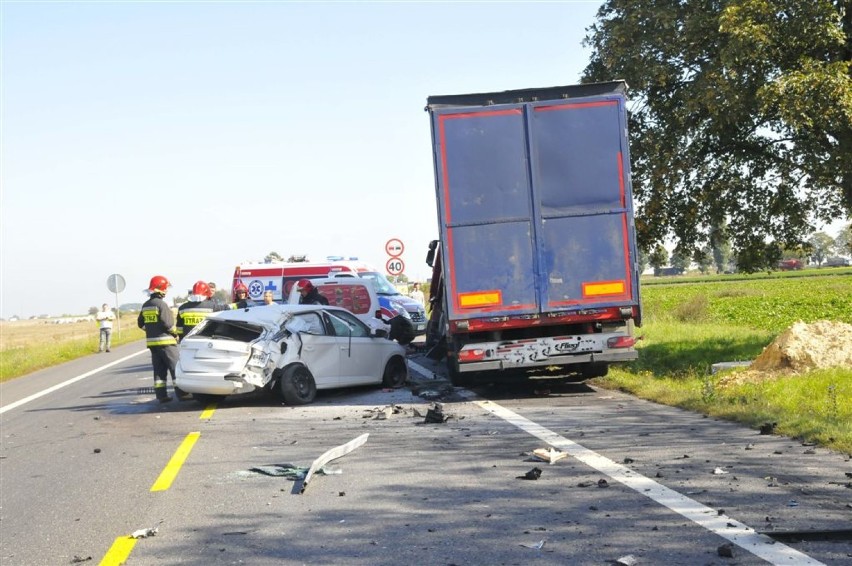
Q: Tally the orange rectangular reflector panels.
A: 2